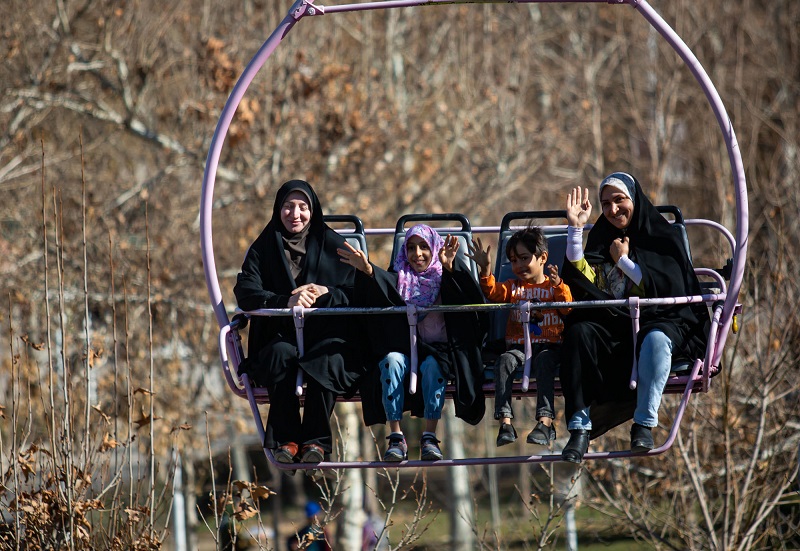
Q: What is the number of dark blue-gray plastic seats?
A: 4